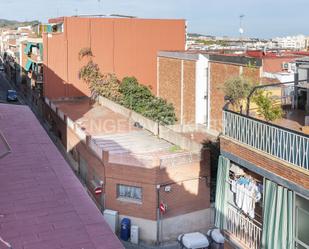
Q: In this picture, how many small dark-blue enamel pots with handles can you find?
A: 0